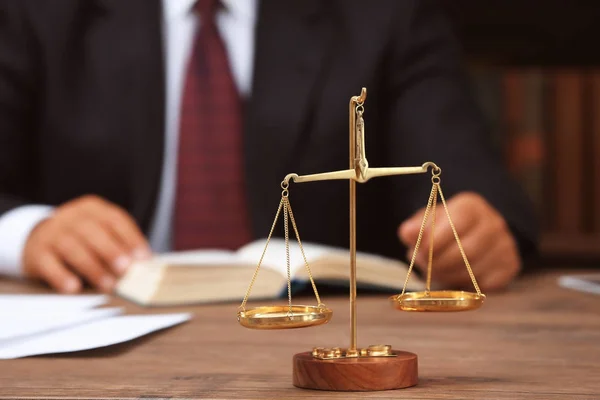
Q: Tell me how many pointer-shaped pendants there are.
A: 1